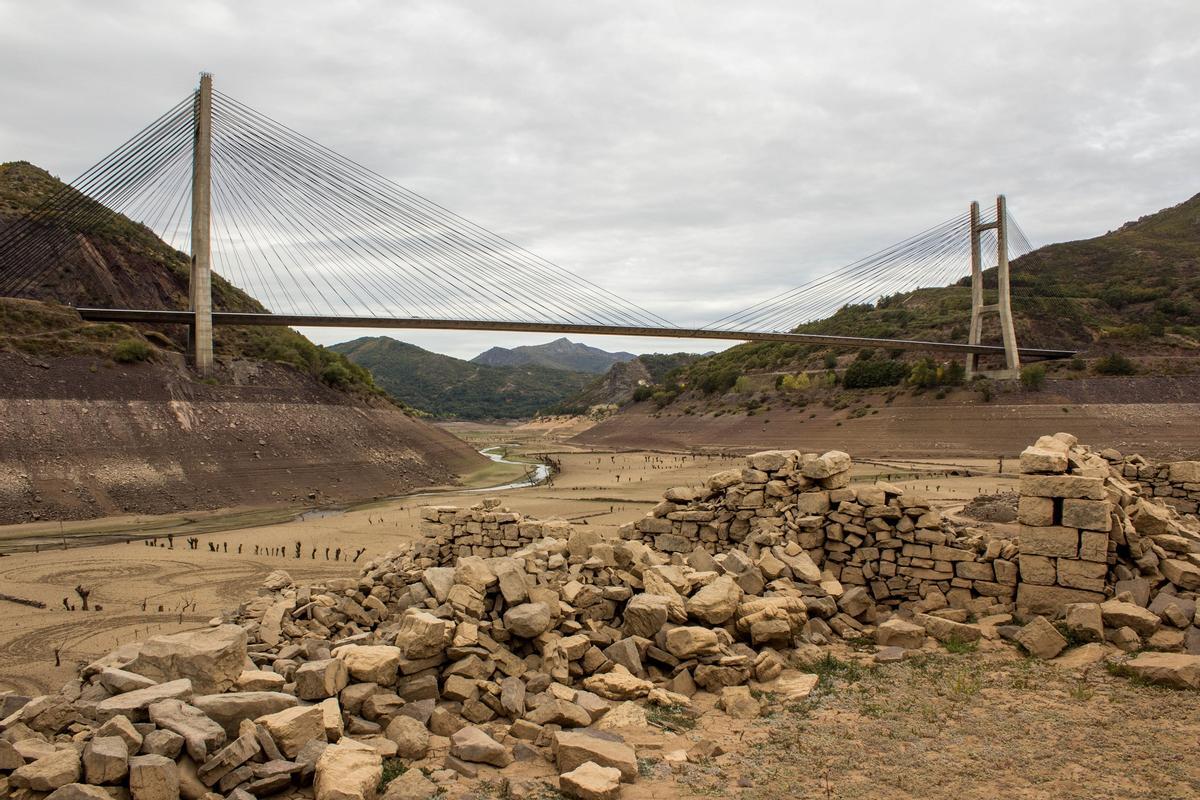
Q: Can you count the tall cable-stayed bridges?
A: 1